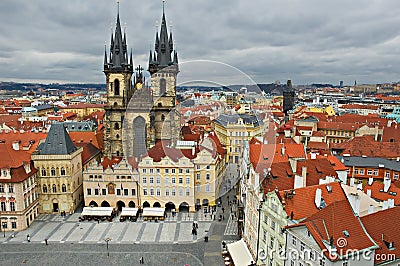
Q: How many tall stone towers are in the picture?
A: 2